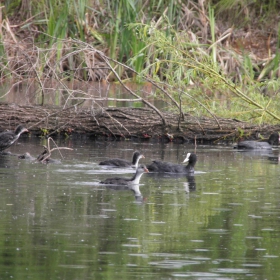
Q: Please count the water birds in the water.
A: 5